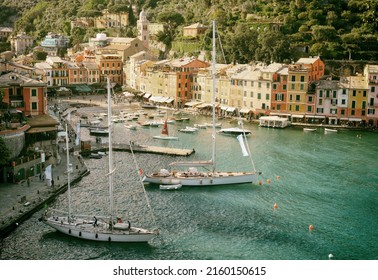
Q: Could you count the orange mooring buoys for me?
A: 5